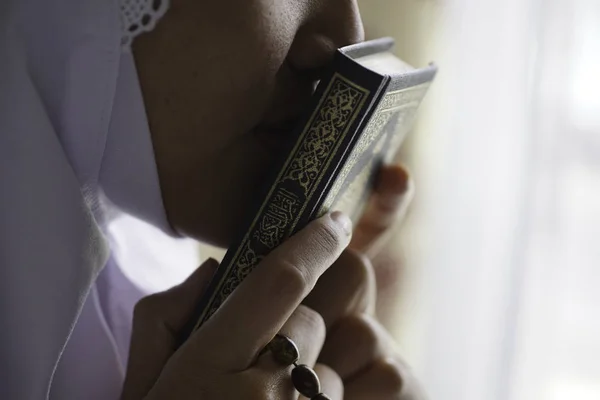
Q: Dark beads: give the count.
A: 3